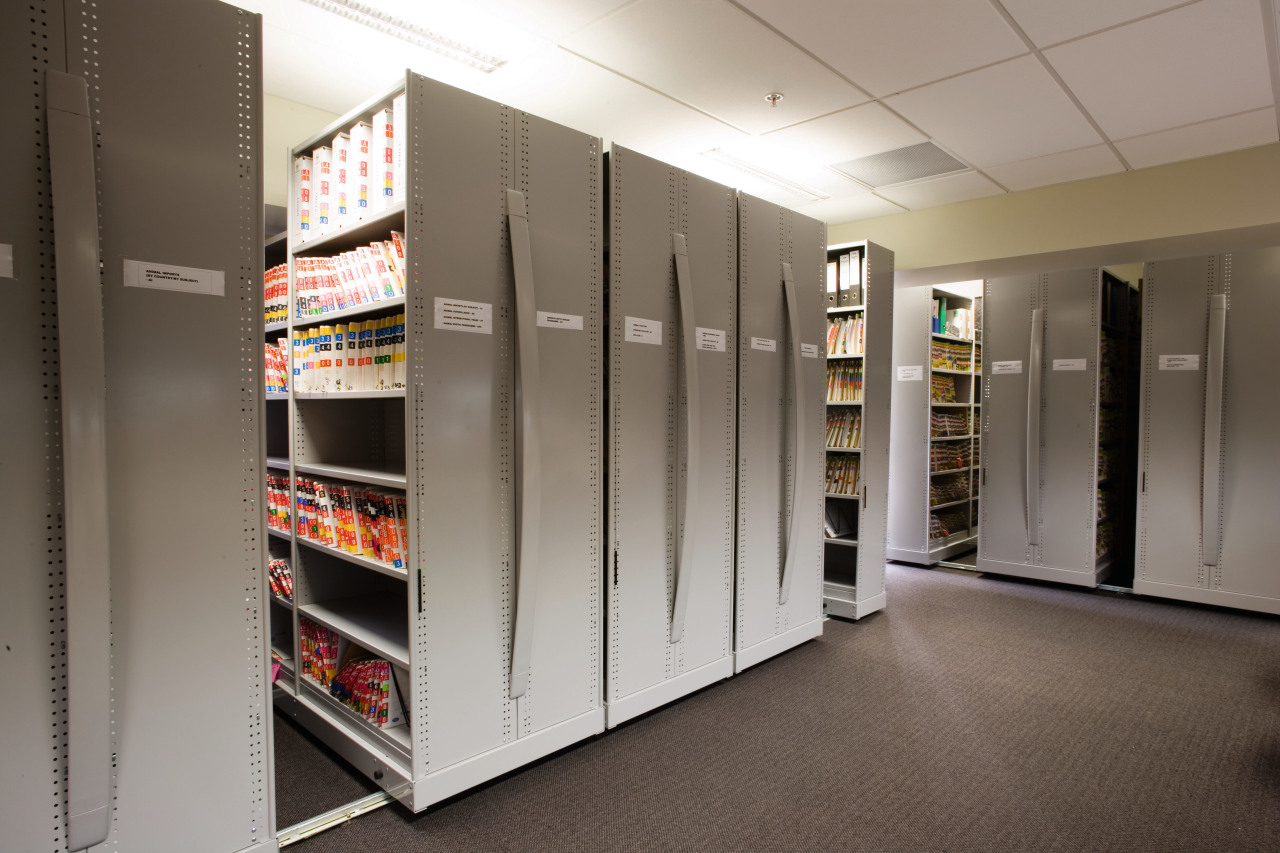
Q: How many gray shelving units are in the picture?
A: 8